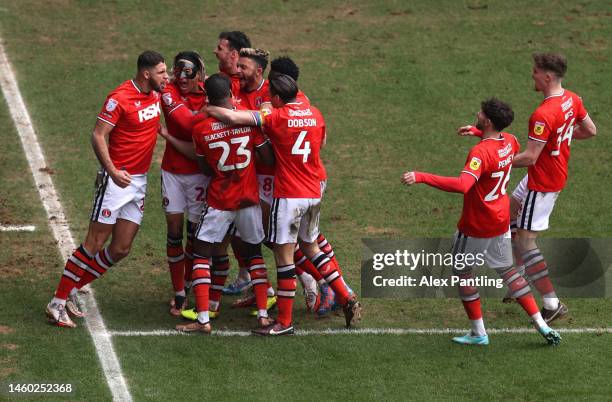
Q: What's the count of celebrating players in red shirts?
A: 9